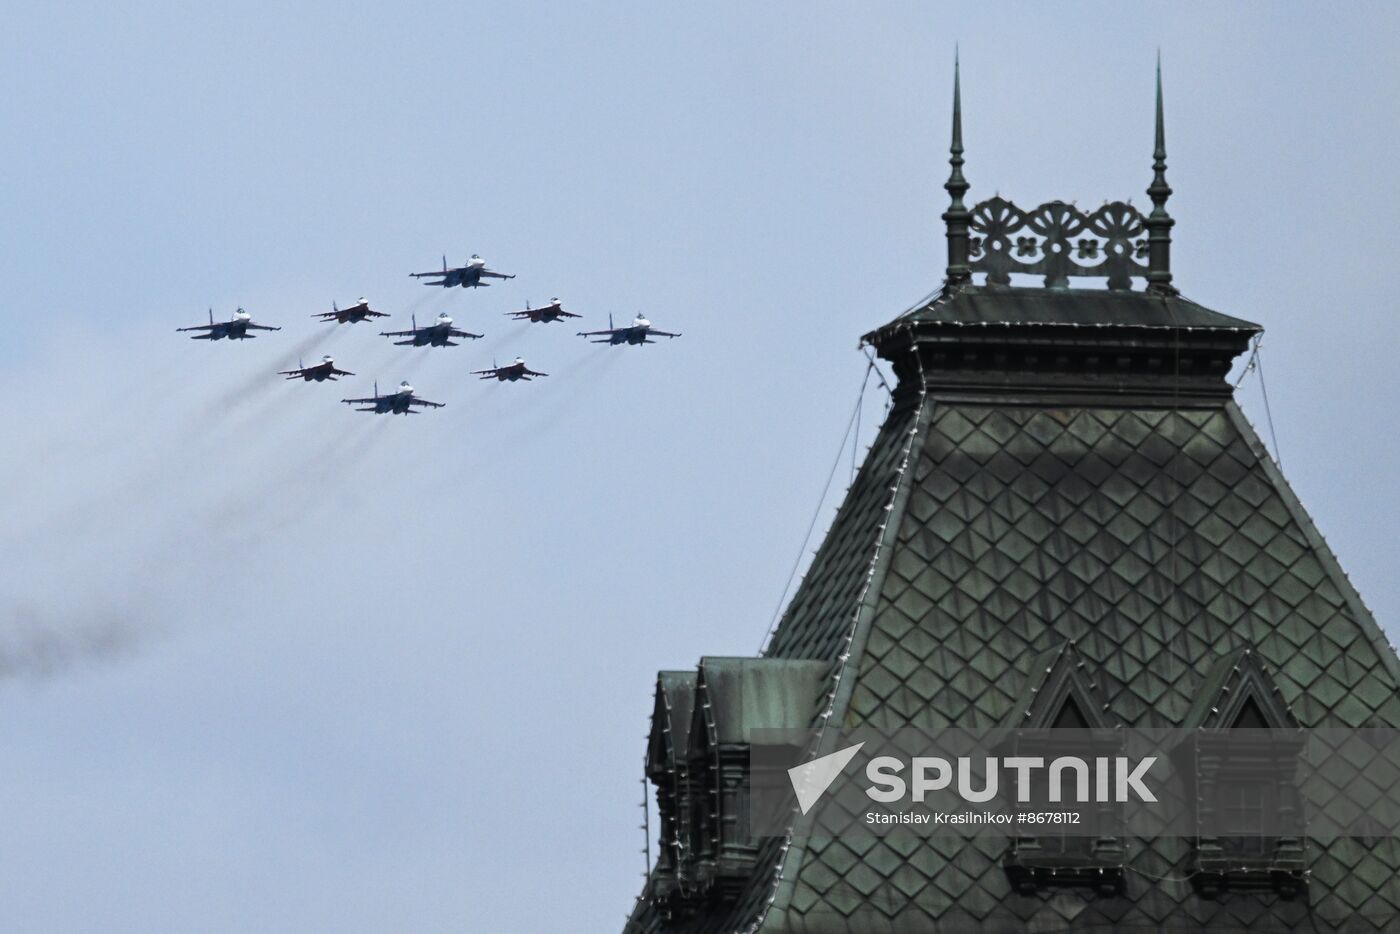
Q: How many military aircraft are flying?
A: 9